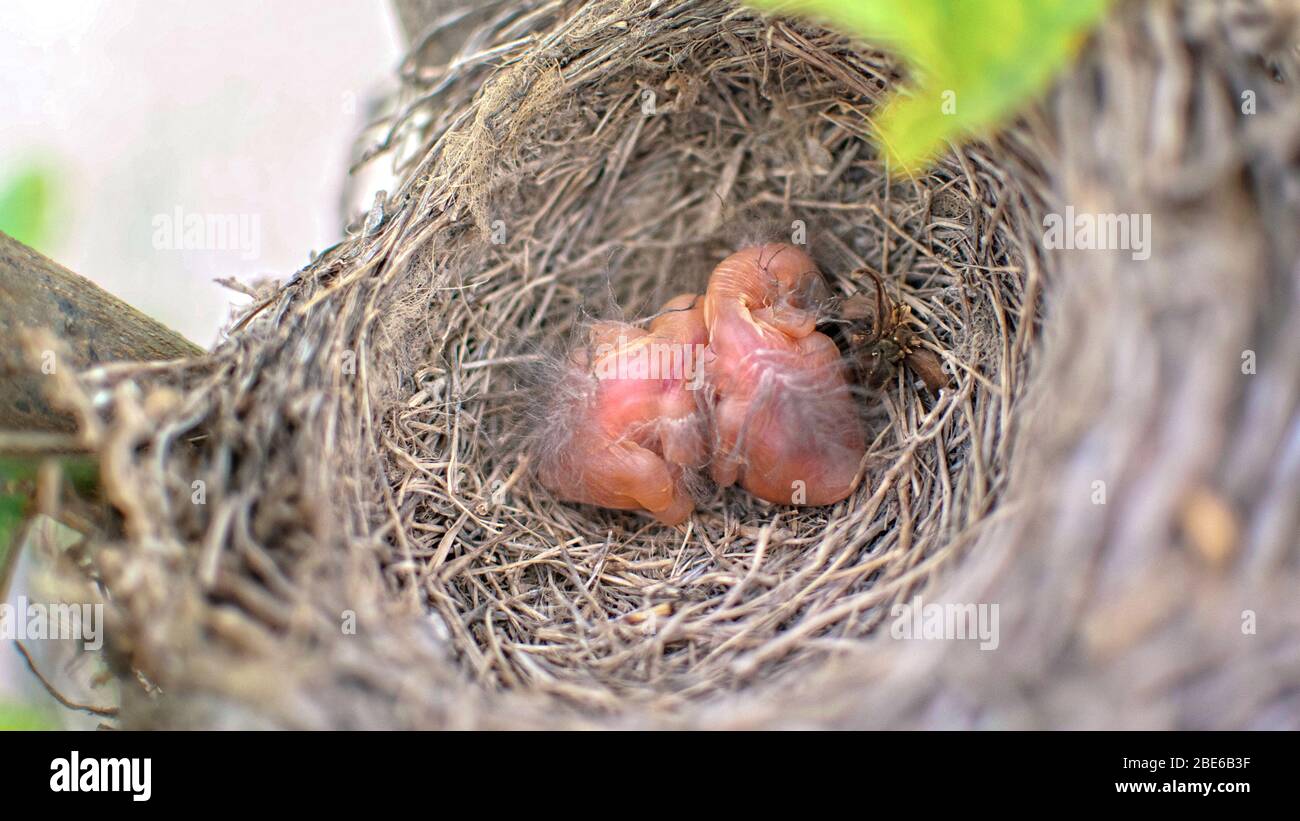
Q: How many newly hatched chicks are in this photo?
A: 2